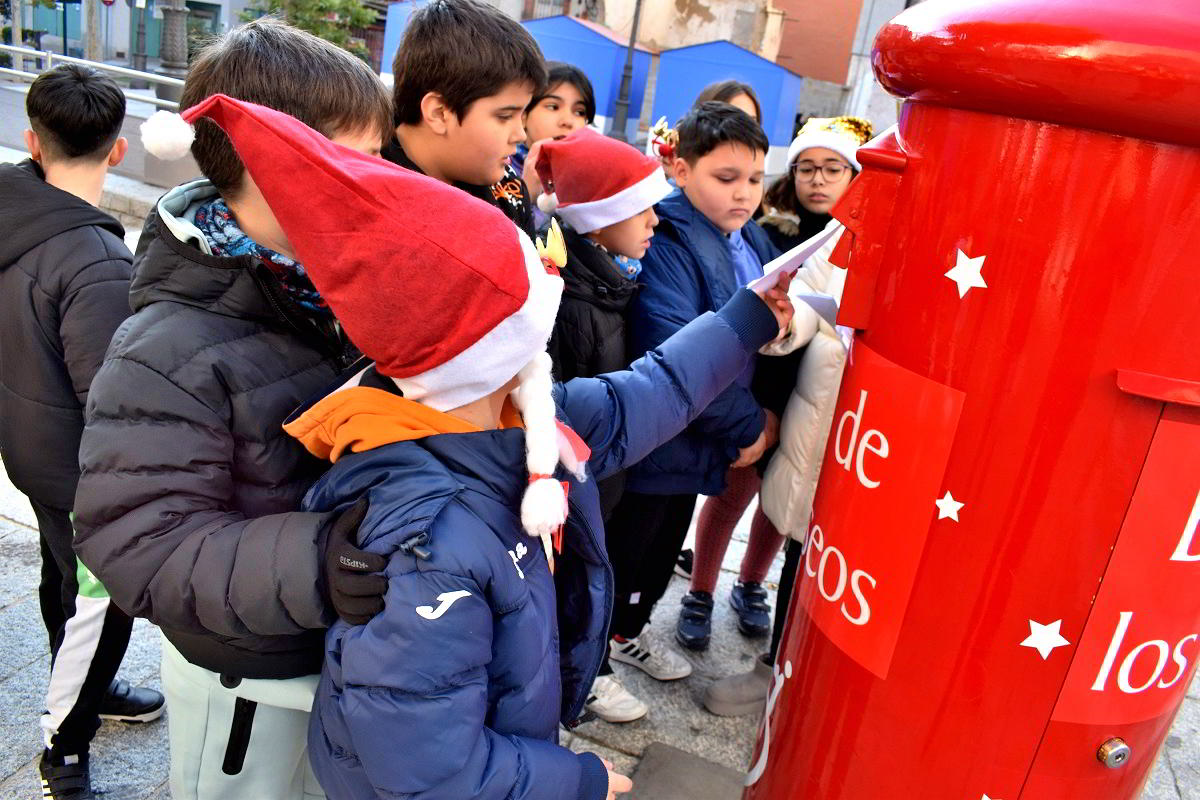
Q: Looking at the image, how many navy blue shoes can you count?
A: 2